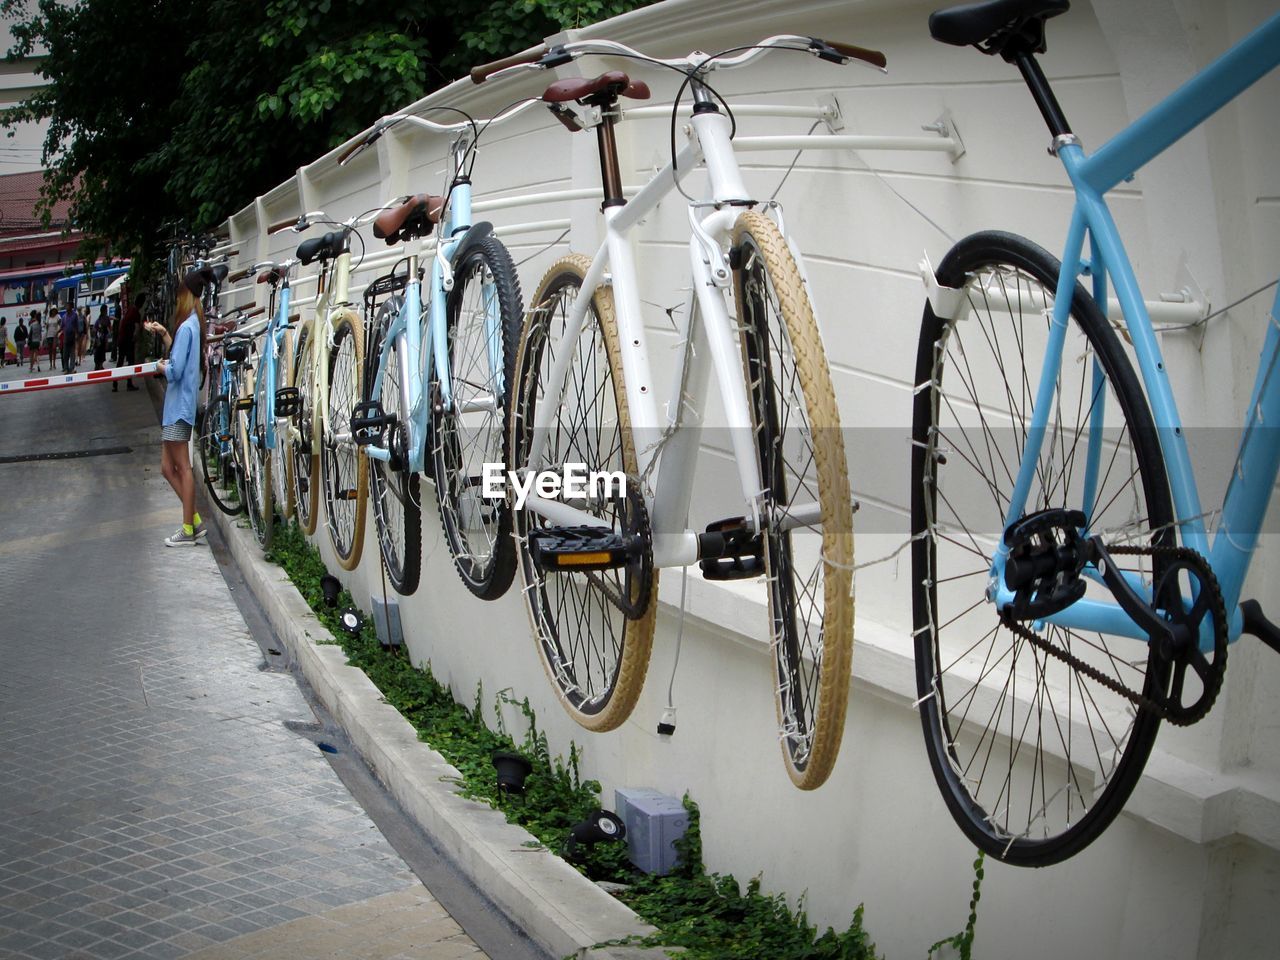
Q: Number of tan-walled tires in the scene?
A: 6